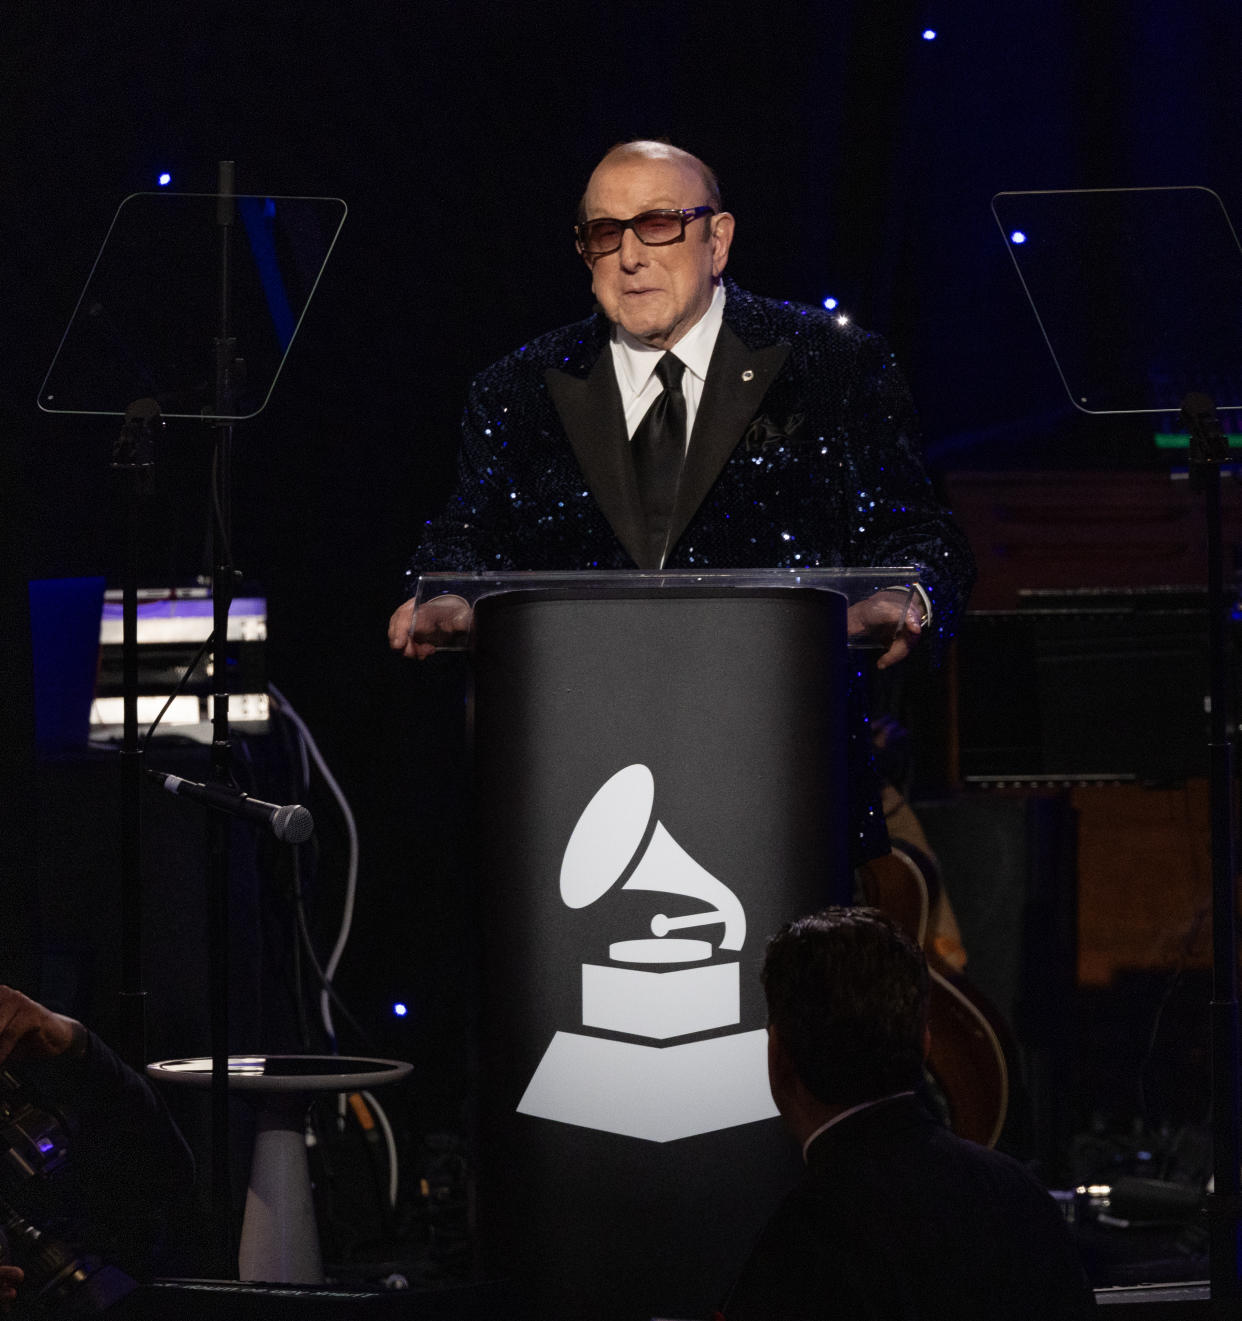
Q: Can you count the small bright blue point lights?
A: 5